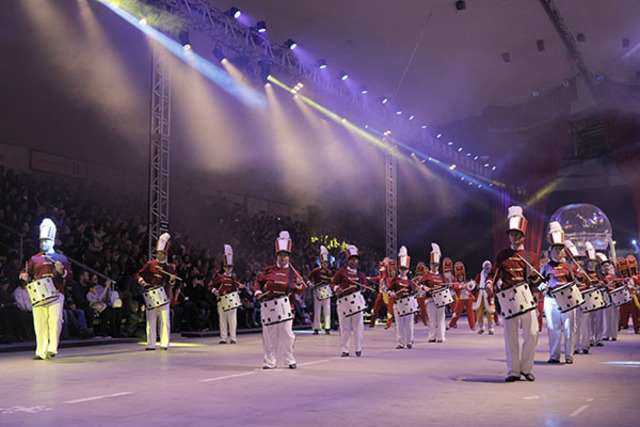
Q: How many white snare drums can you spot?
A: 13